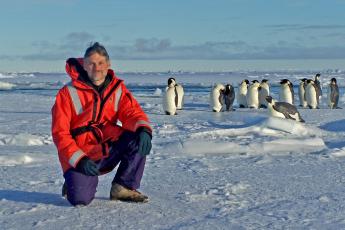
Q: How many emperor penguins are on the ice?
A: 13